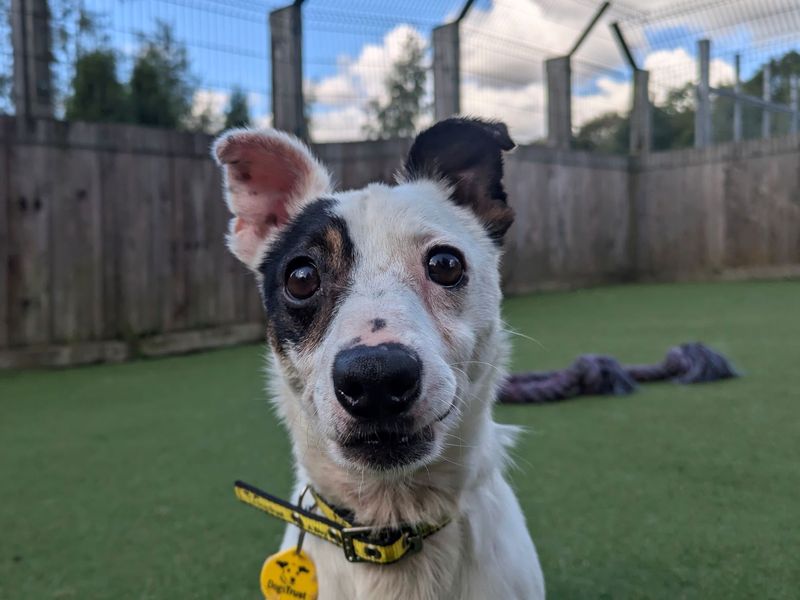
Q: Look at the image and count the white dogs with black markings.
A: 1